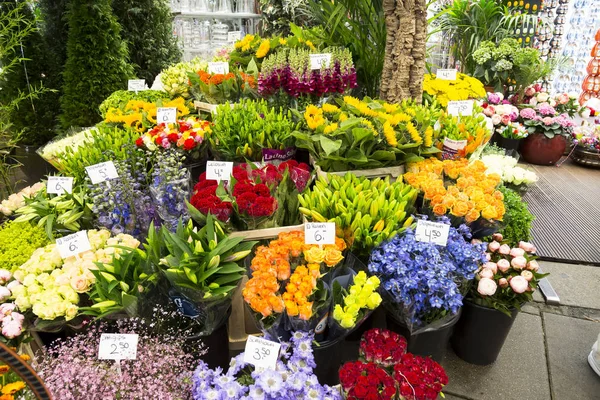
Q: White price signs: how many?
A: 15